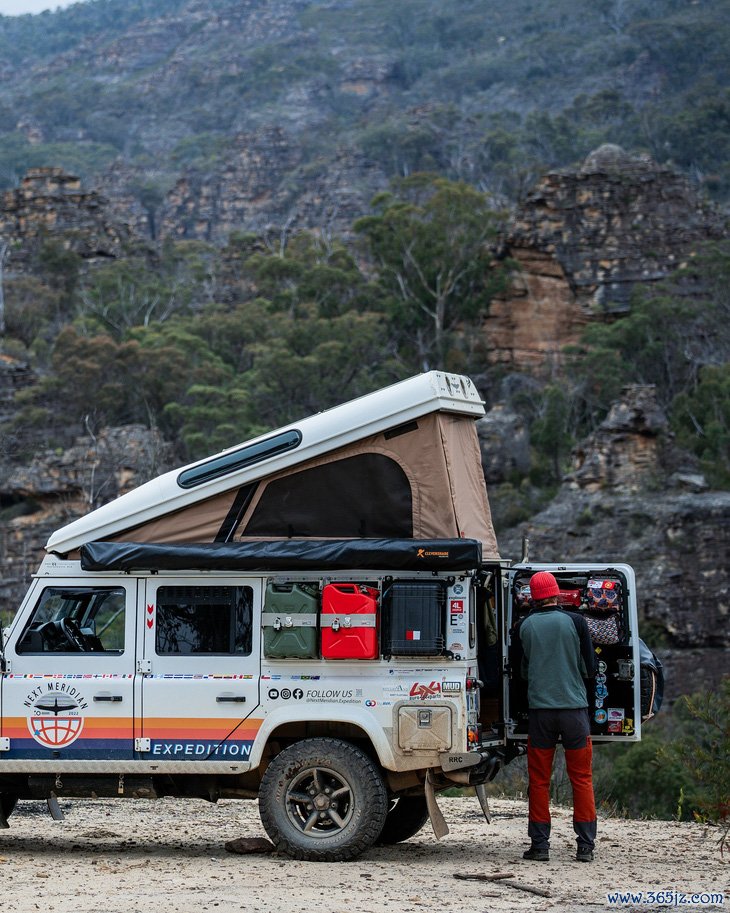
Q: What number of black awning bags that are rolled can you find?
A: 1